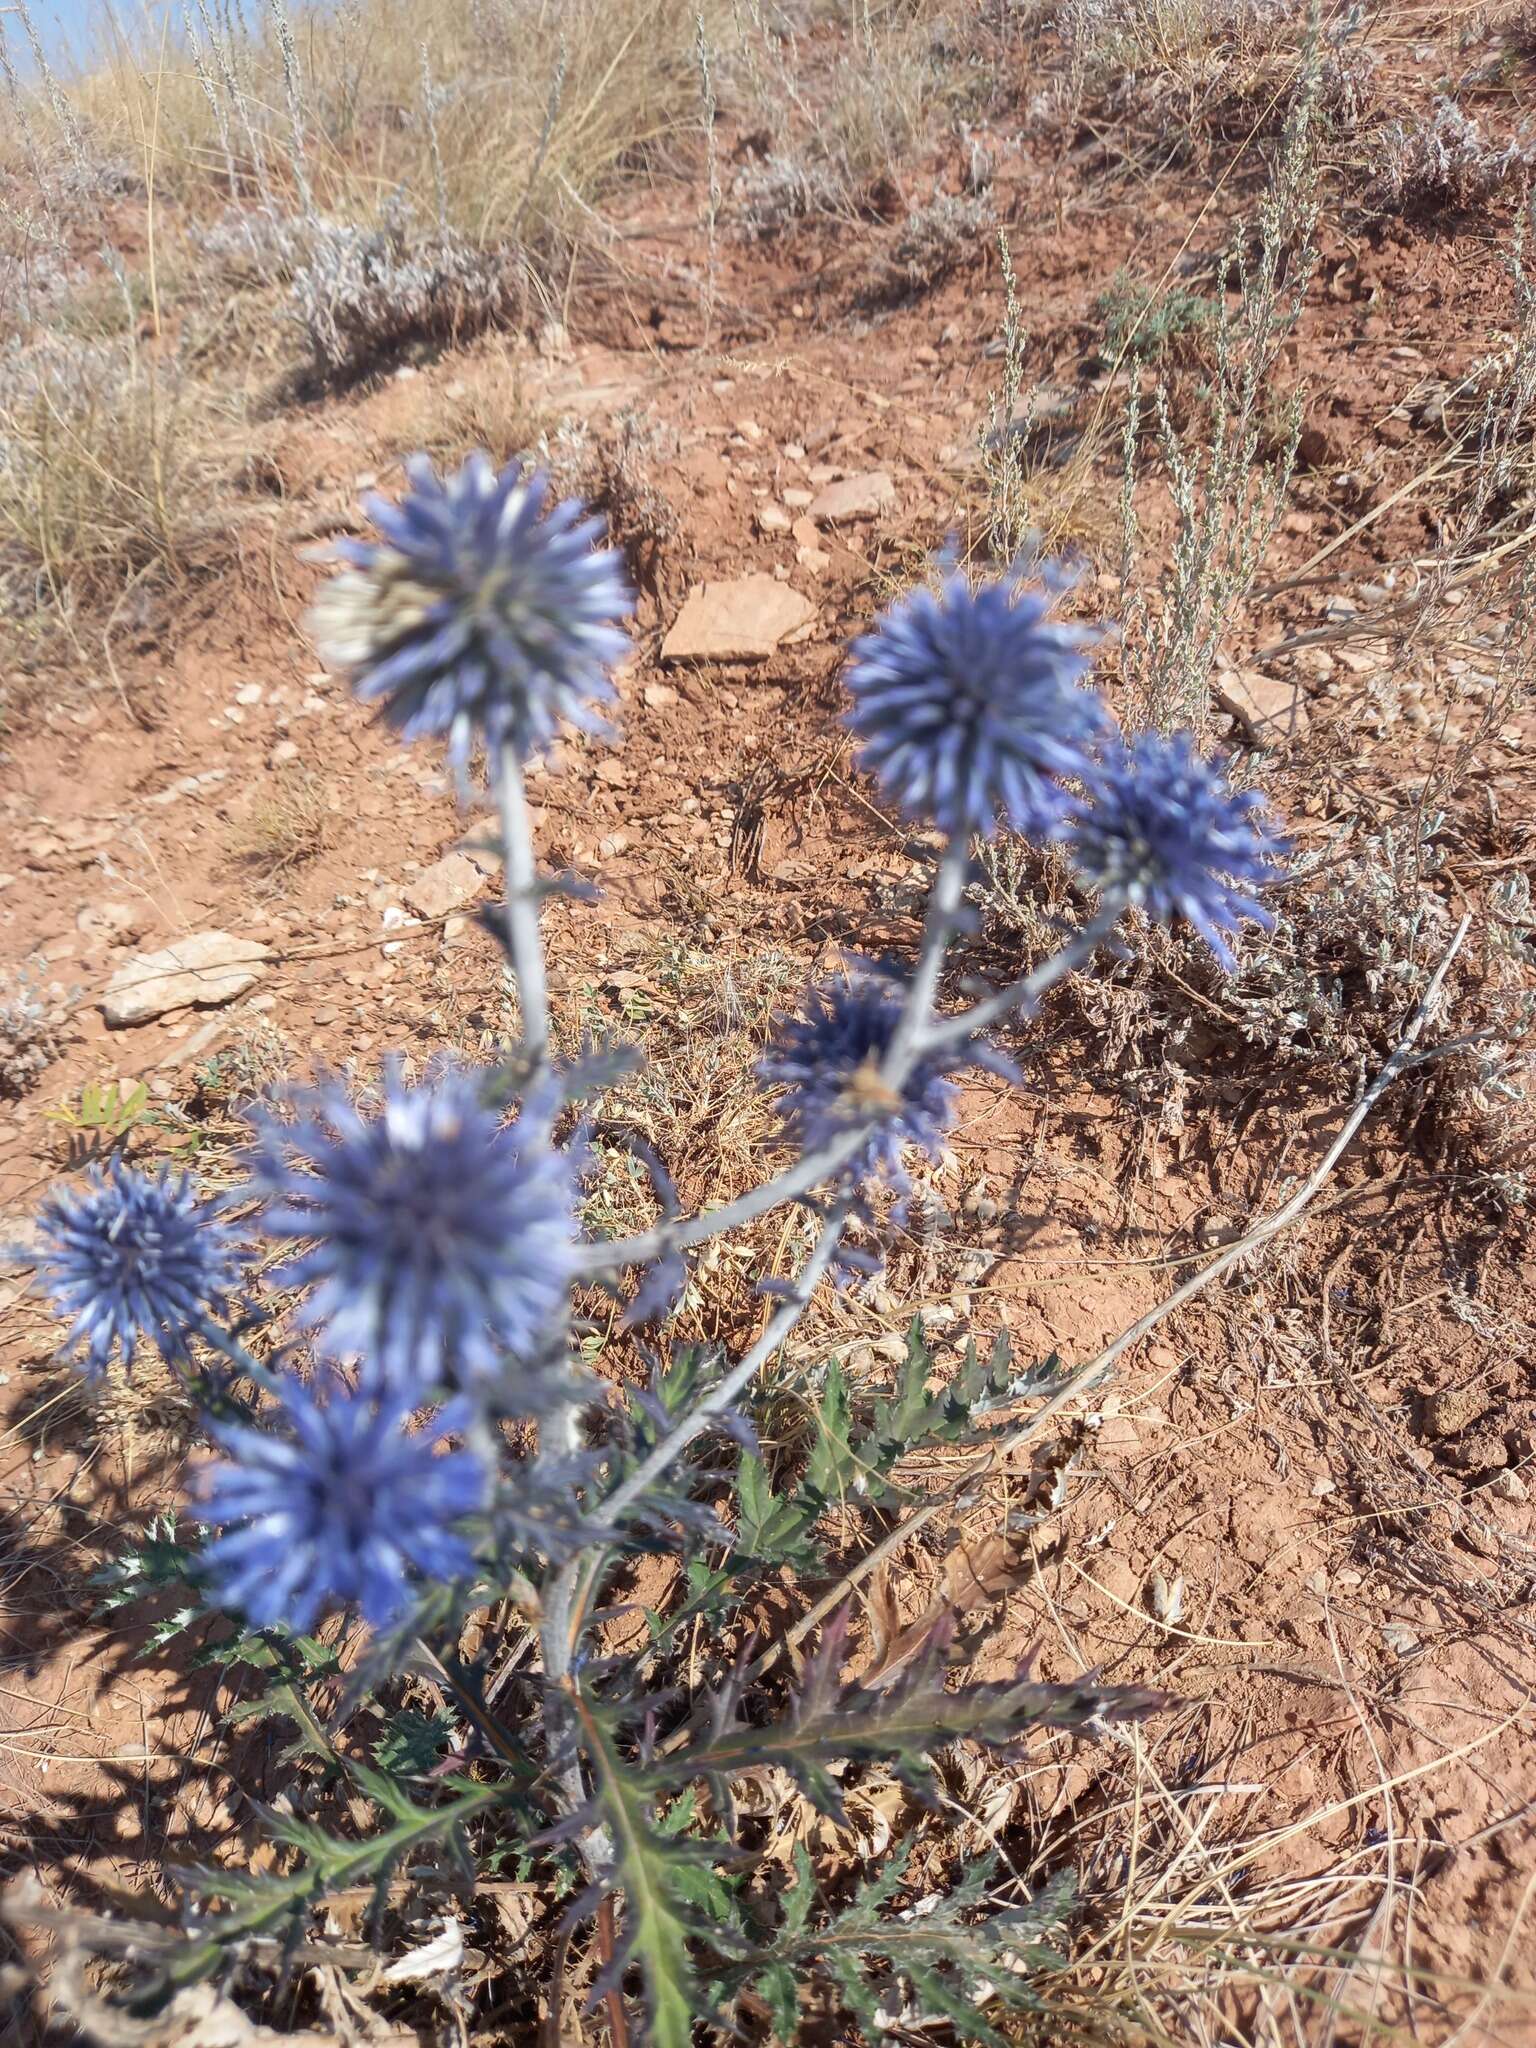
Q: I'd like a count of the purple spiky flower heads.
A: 7